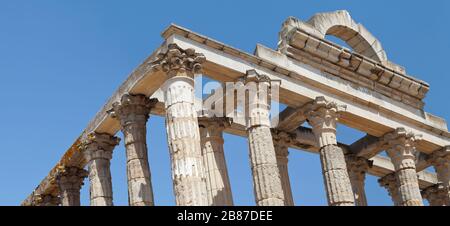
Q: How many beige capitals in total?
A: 14